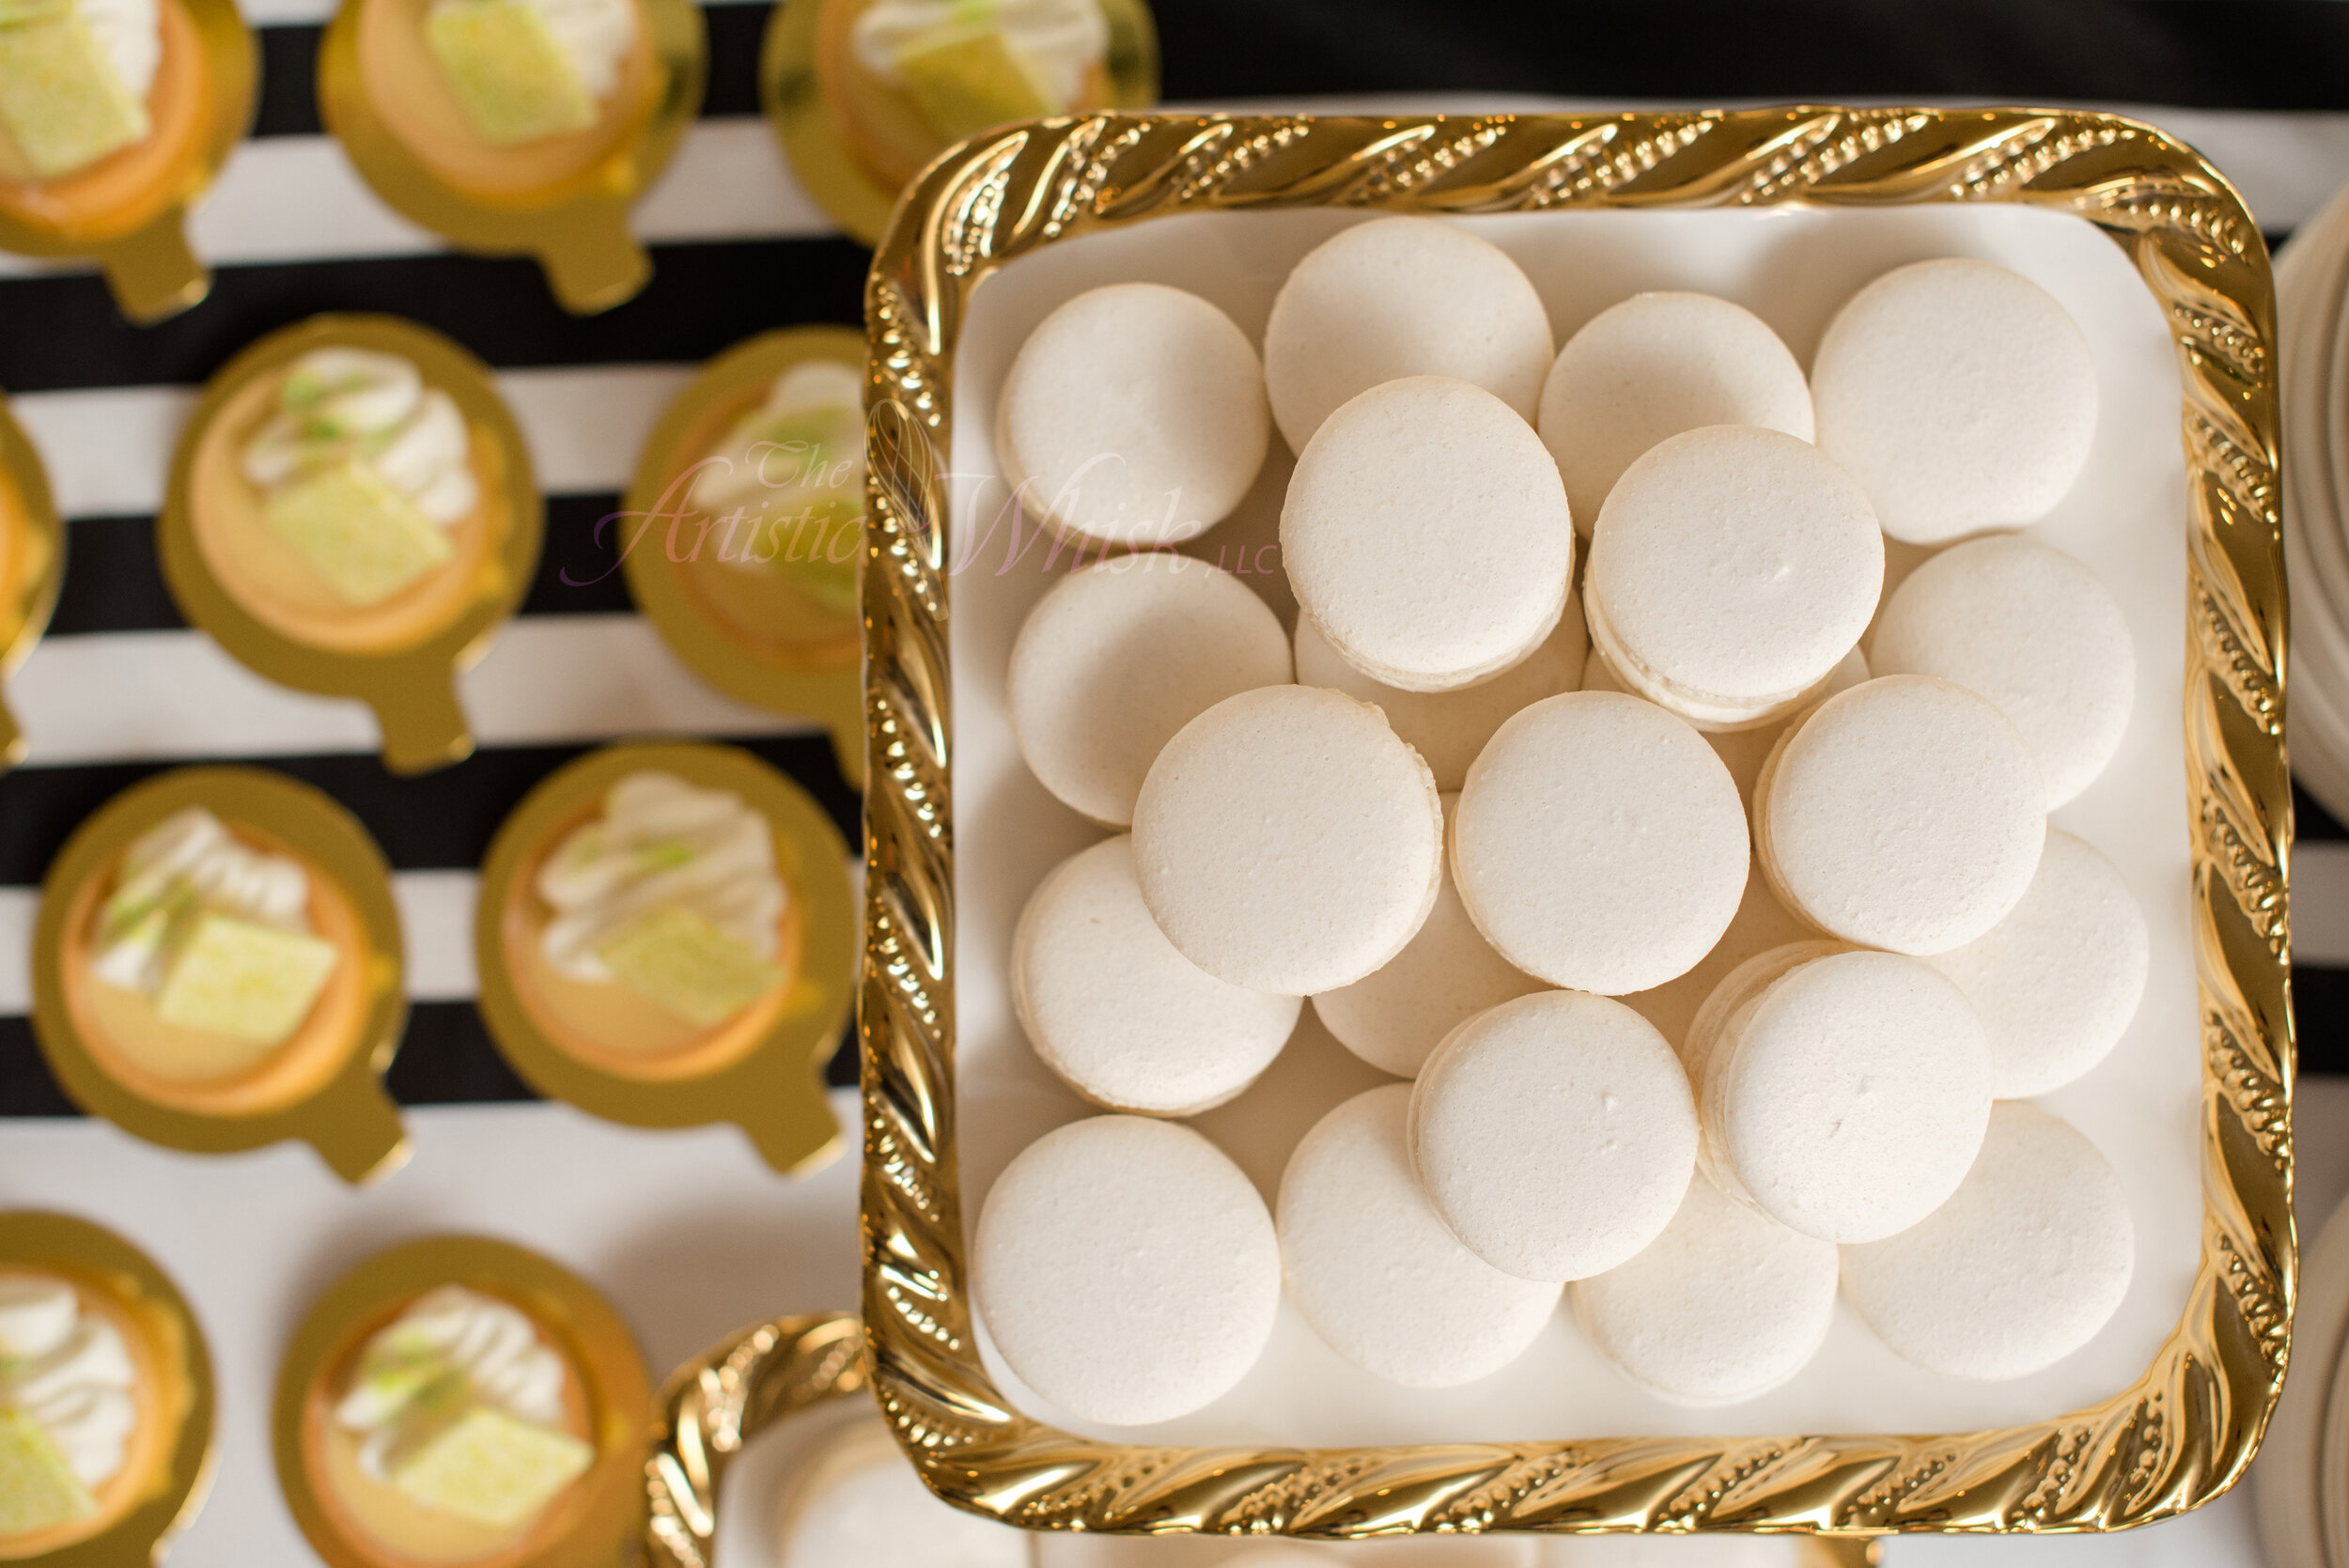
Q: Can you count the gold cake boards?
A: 10